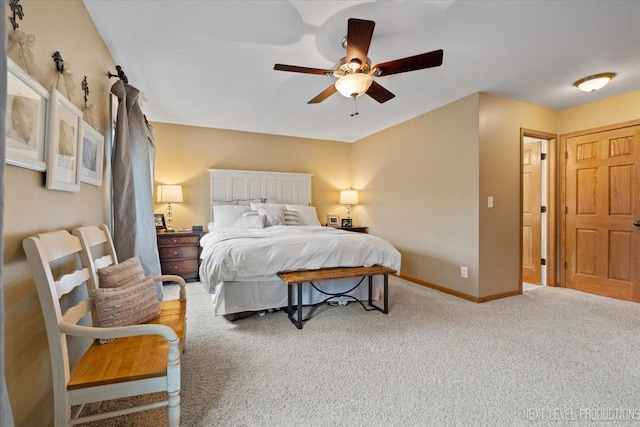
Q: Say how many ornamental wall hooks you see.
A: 3